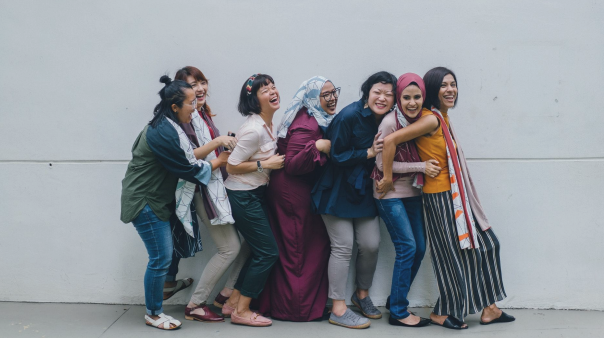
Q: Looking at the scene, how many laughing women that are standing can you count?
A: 7